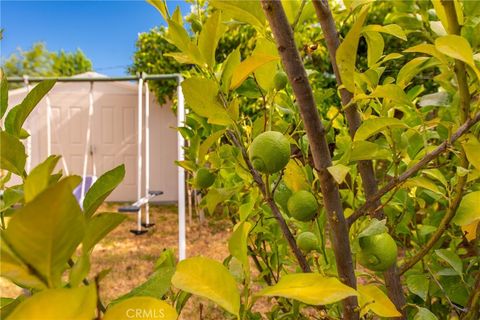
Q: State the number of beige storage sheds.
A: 1